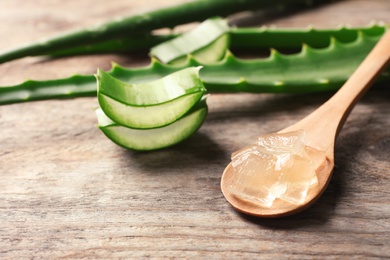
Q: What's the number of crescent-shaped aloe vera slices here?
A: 3